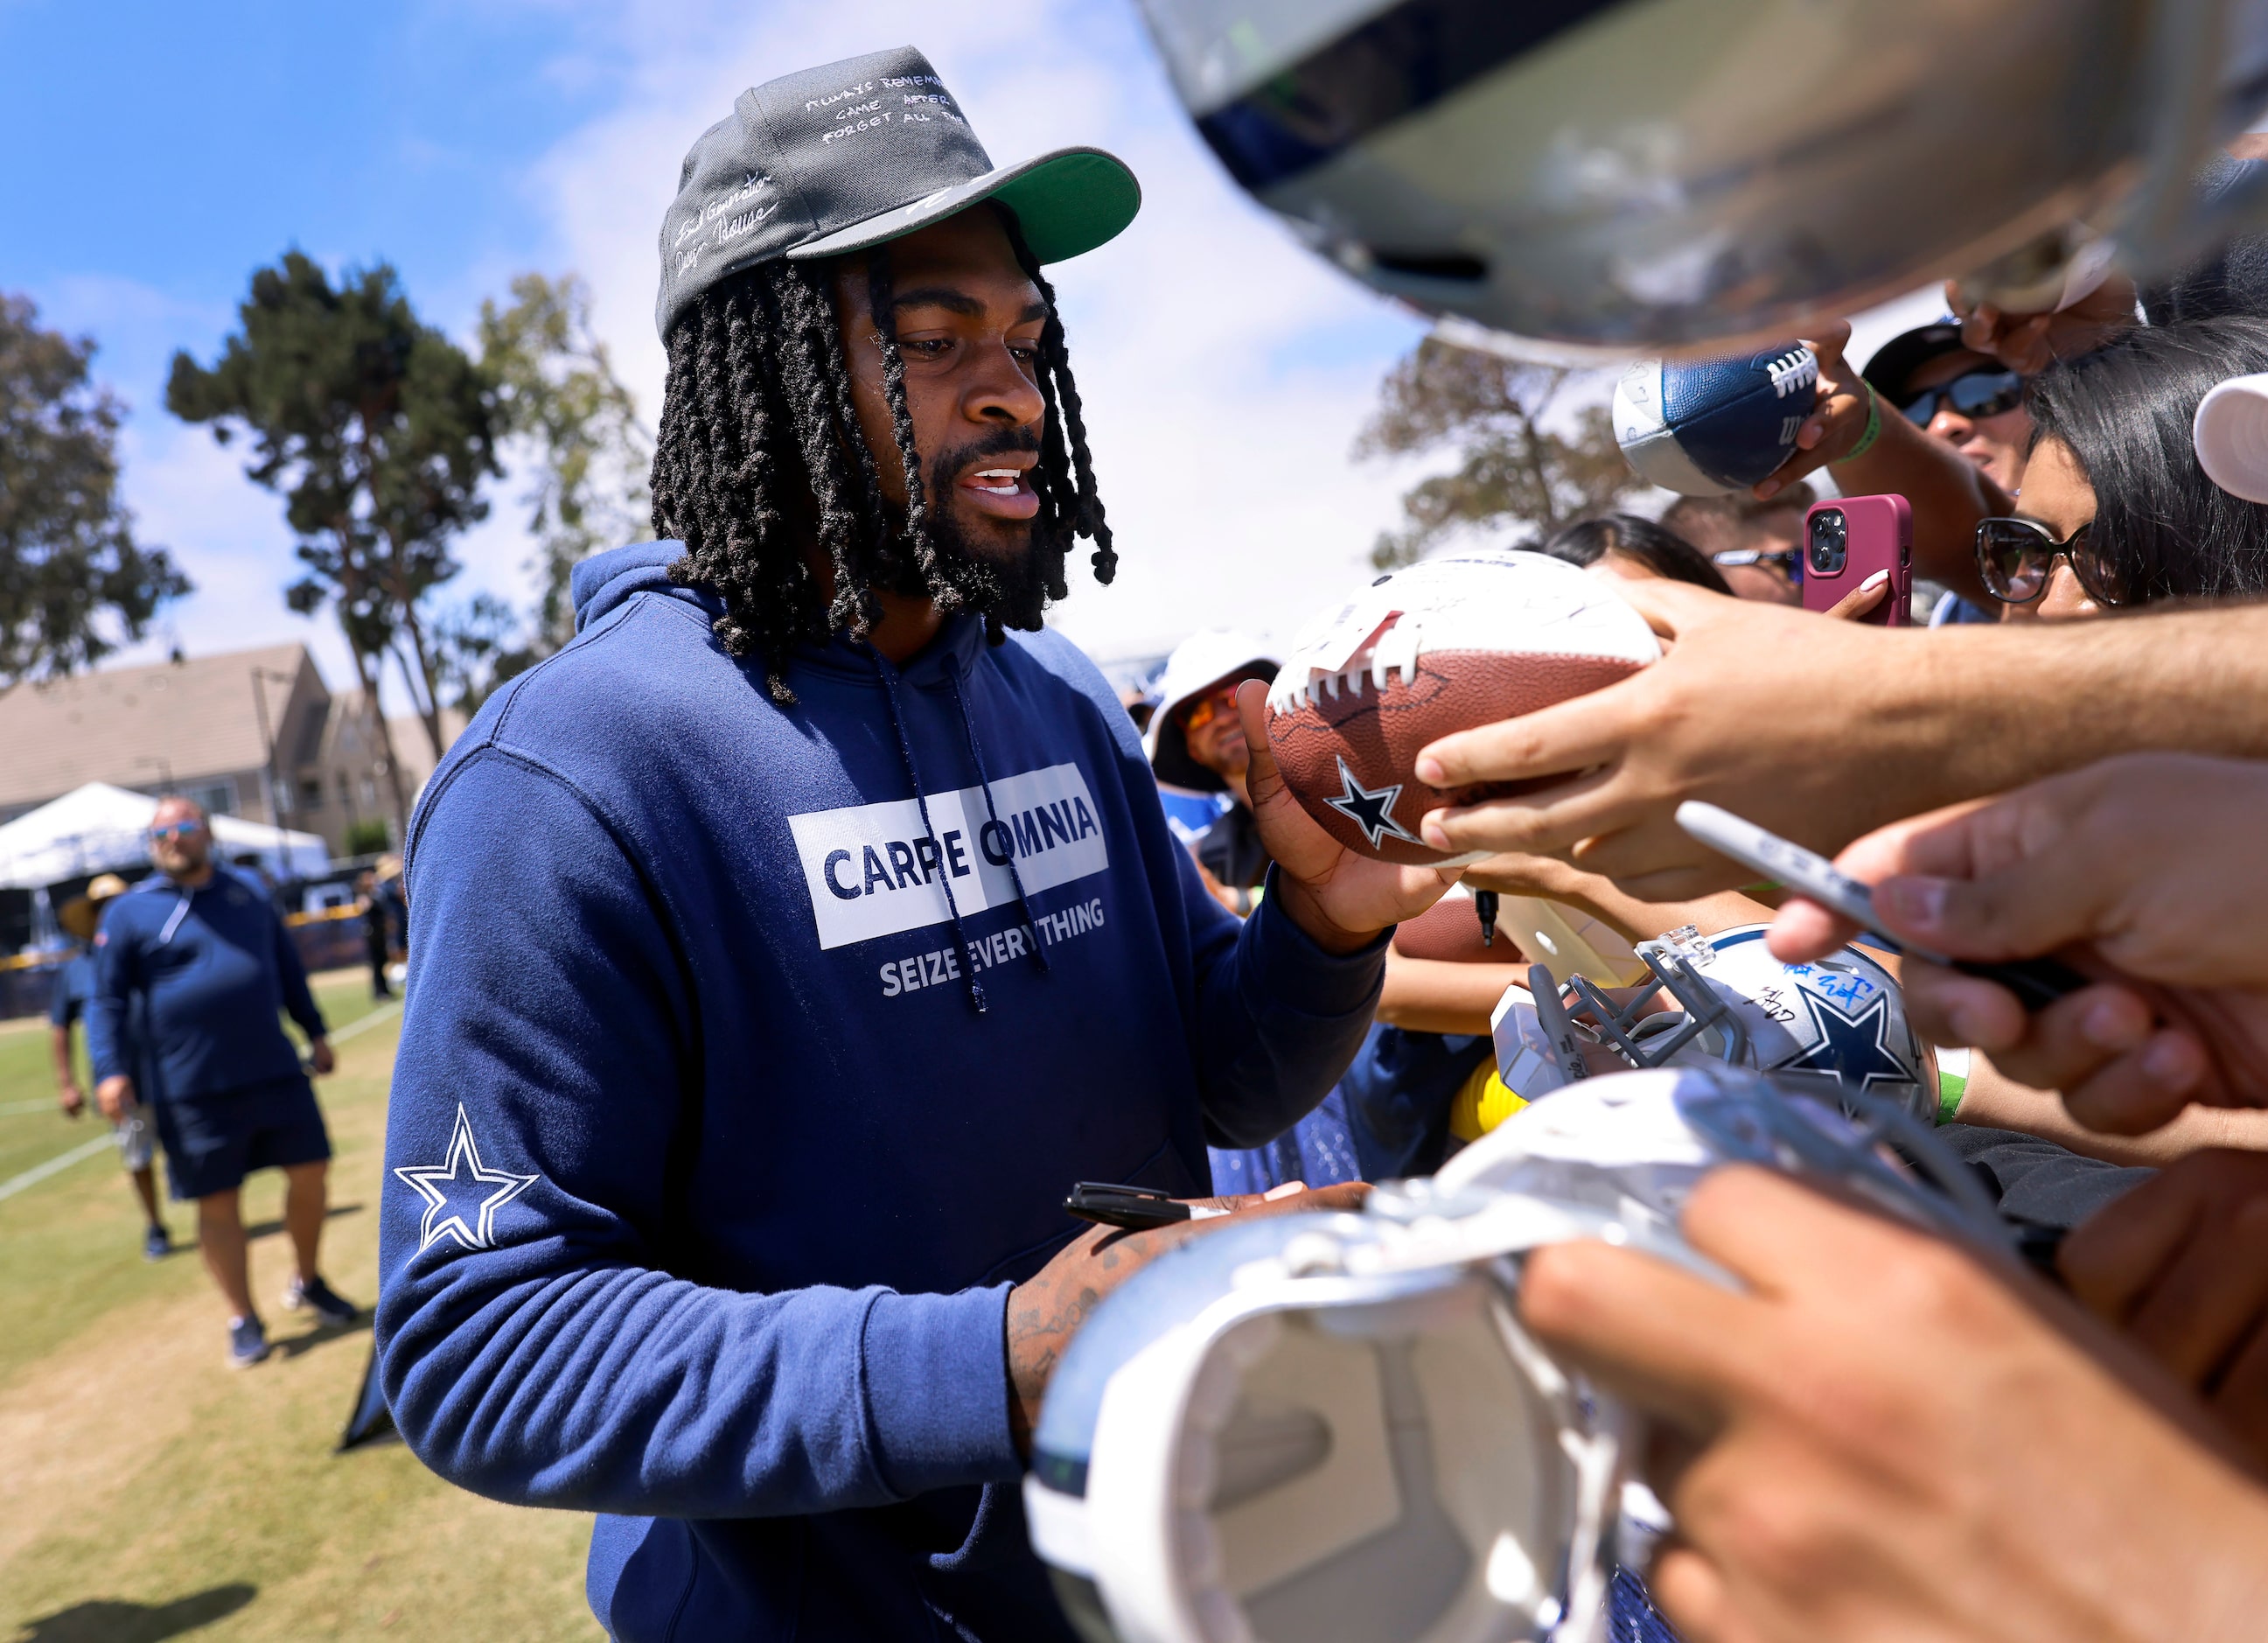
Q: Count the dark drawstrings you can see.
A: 2